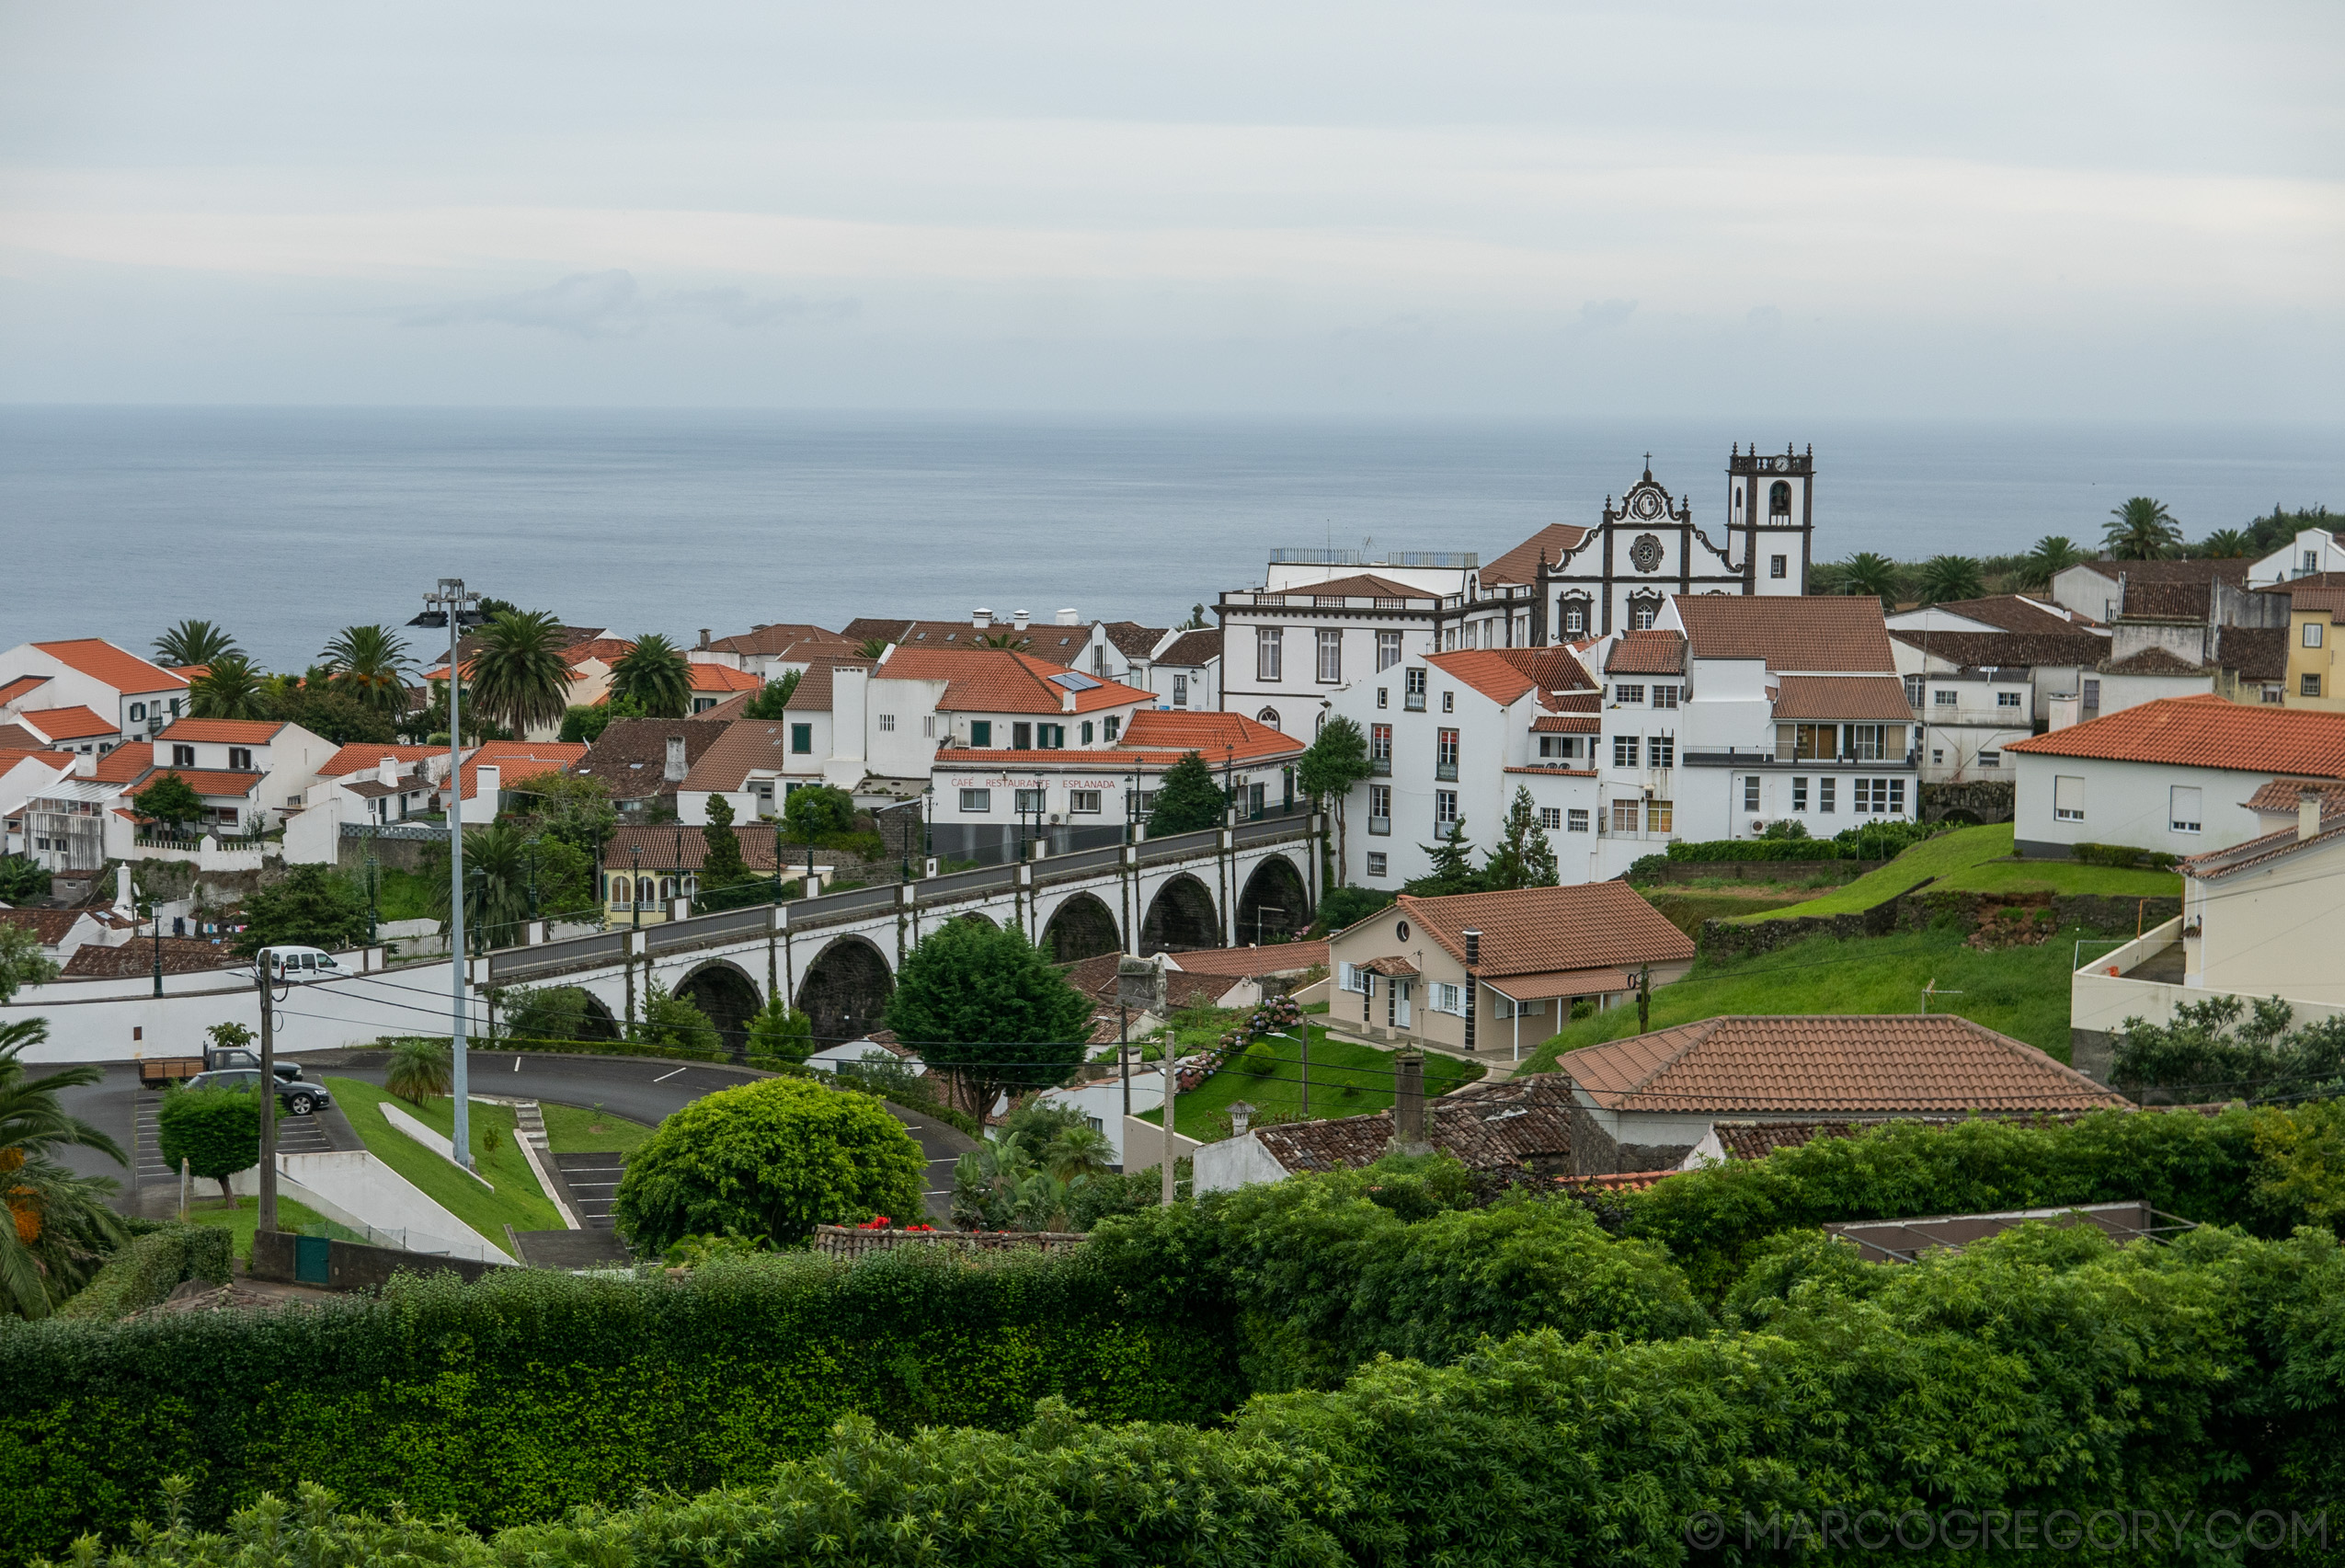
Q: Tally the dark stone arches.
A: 7